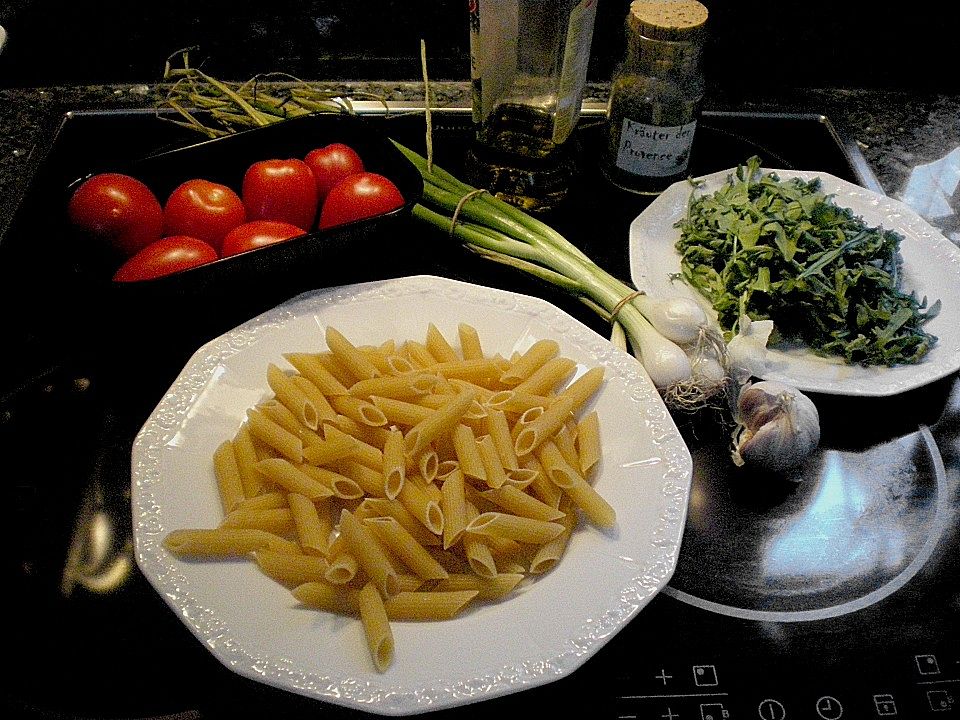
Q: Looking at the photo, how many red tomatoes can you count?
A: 7